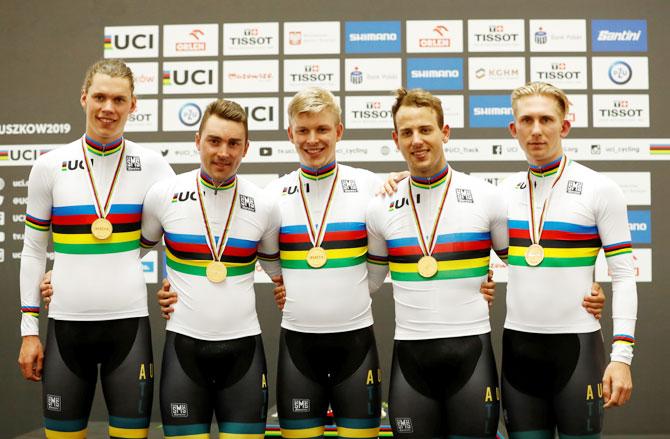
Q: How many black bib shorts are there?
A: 5